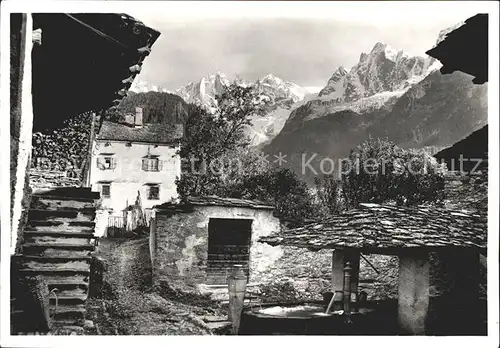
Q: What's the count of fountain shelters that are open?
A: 1